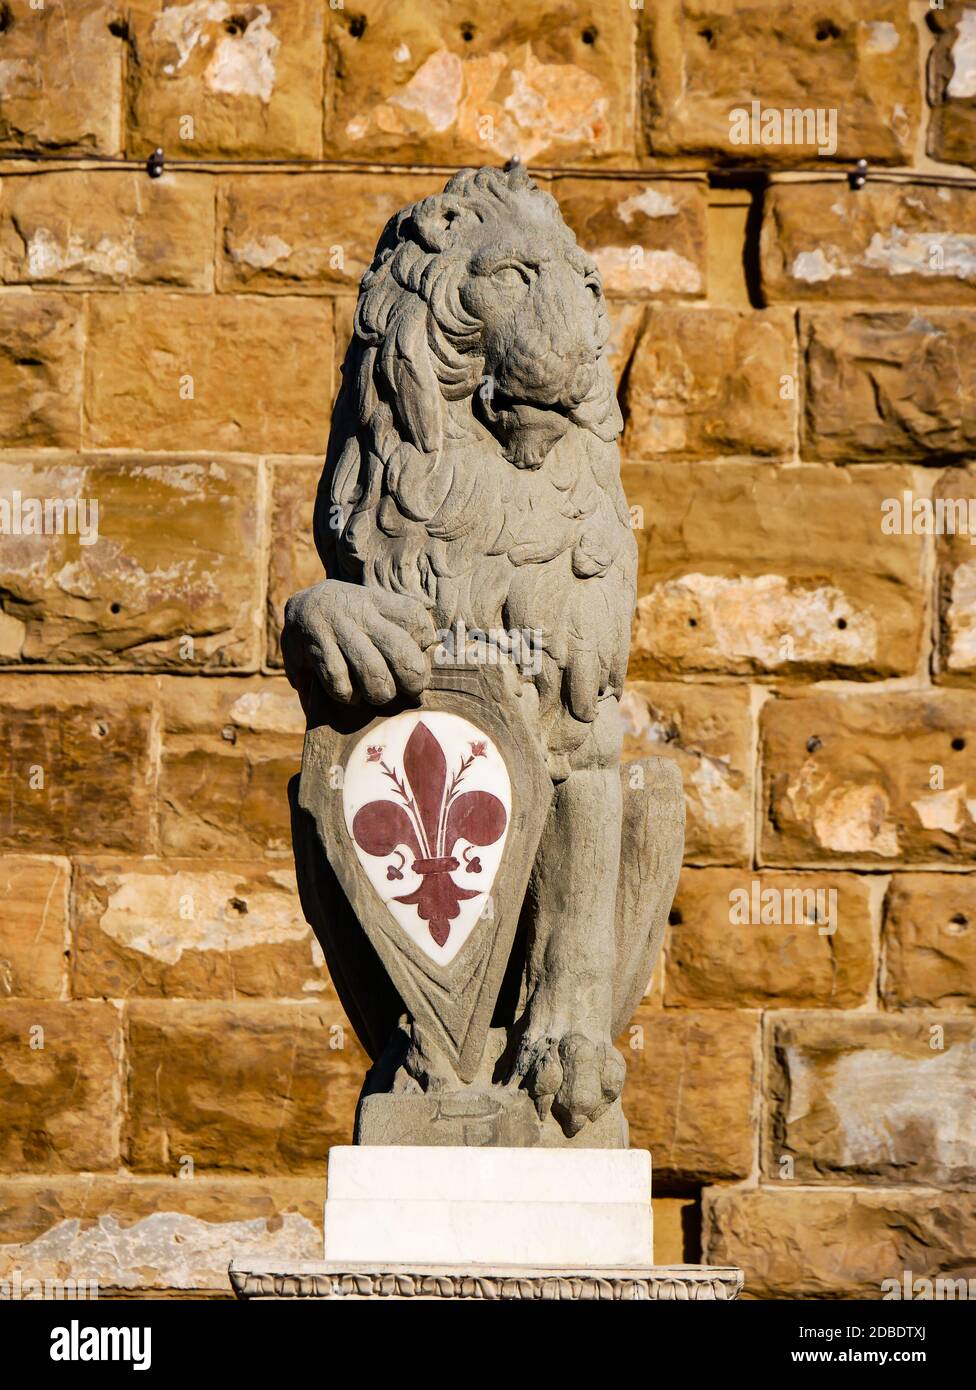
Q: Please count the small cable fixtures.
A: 3